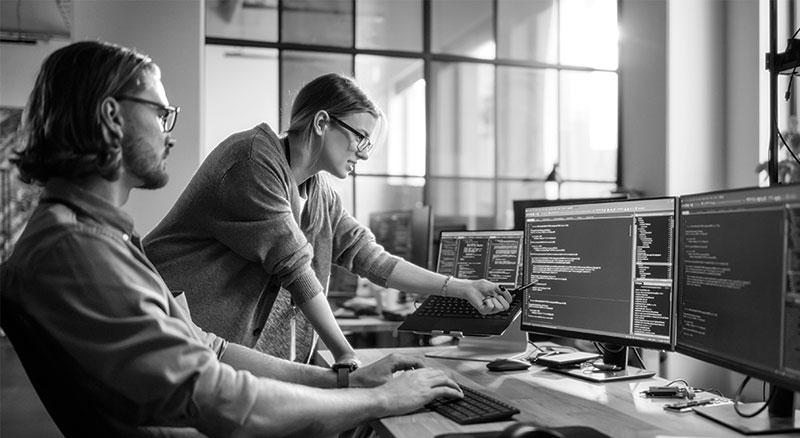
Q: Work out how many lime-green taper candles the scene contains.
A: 0